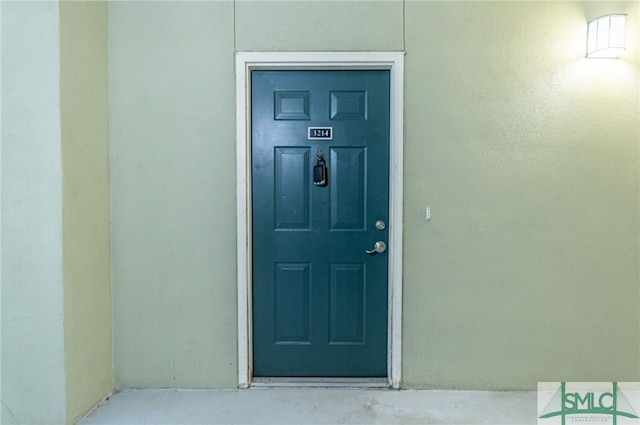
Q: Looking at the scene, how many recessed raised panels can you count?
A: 6